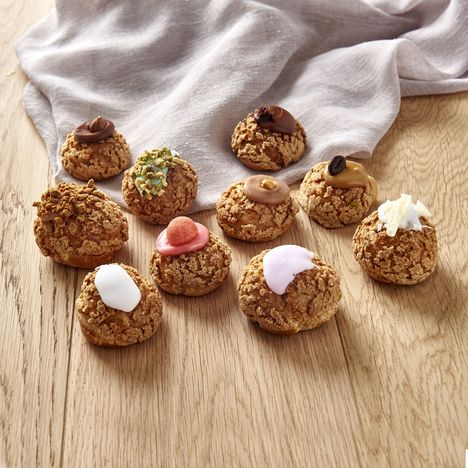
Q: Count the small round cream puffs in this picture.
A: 10